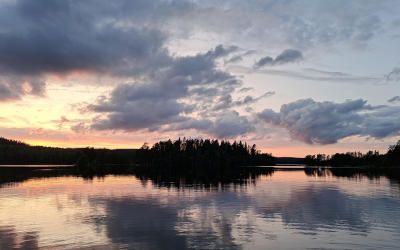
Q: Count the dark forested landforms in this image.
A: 3